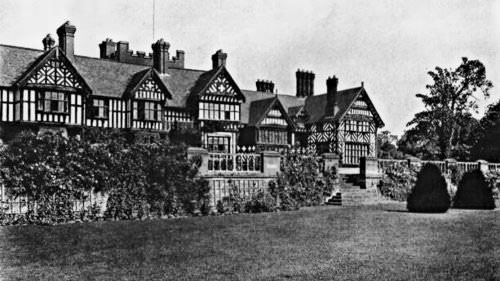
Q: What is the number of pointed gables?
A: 5